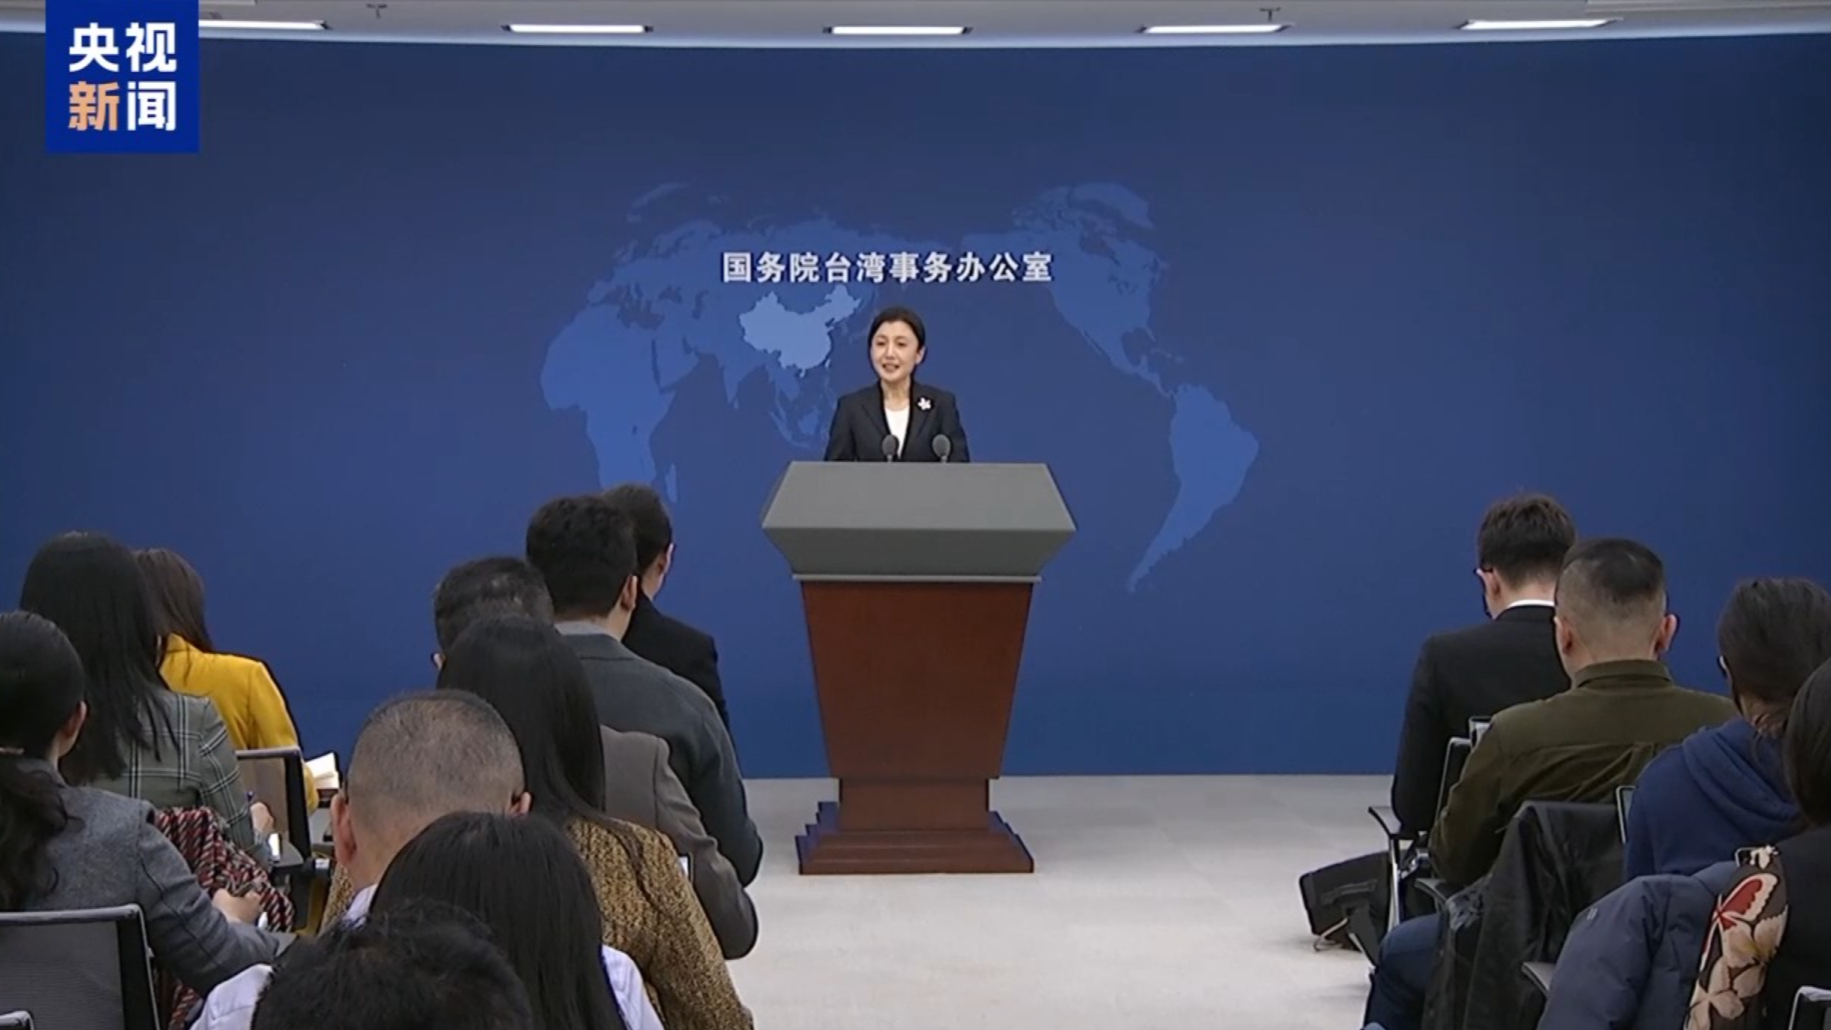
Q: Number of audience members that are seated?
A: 14